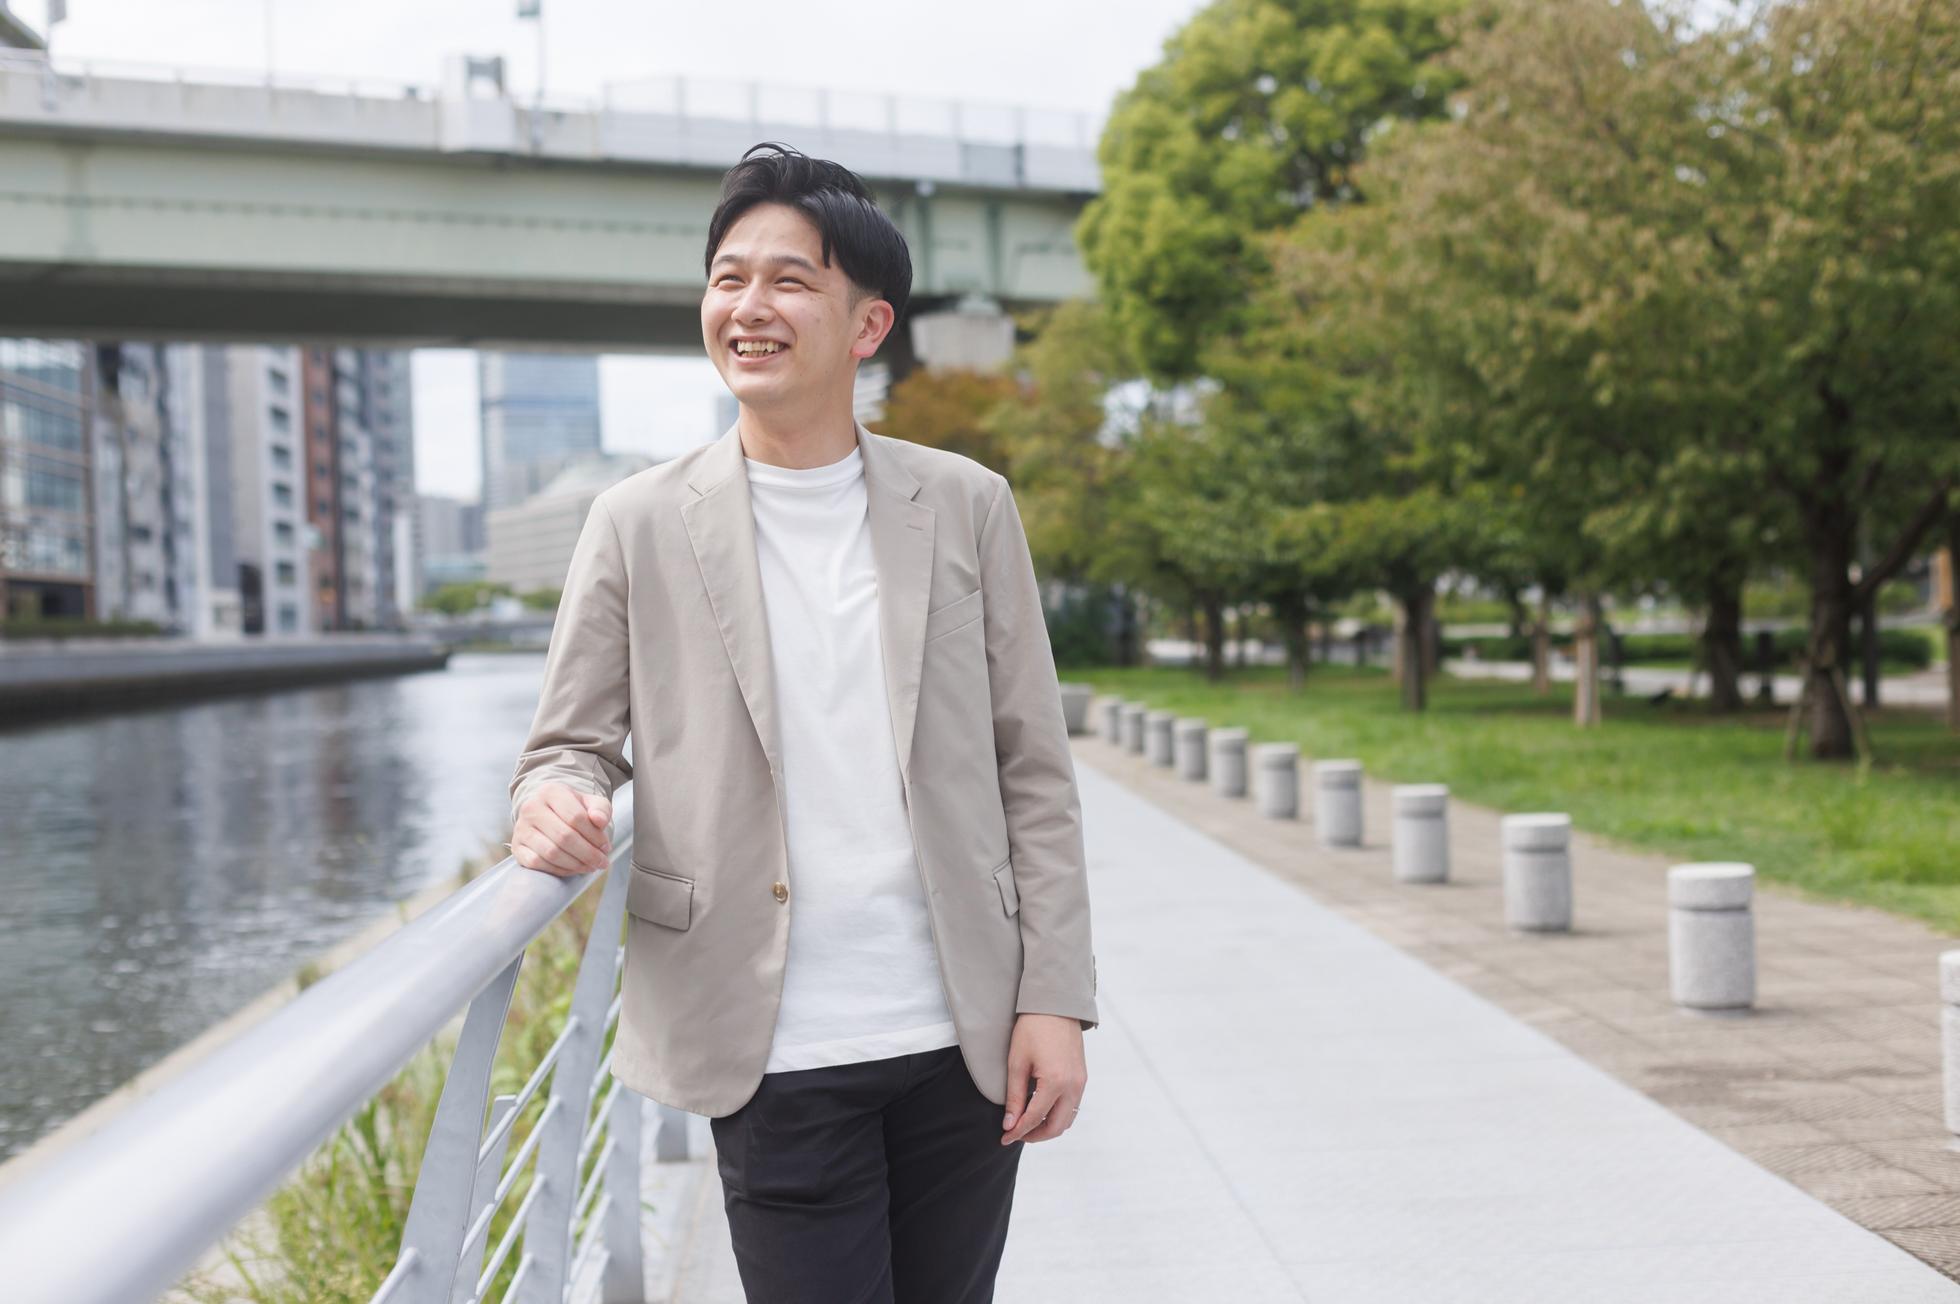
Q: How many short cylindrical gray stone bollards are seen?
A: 11